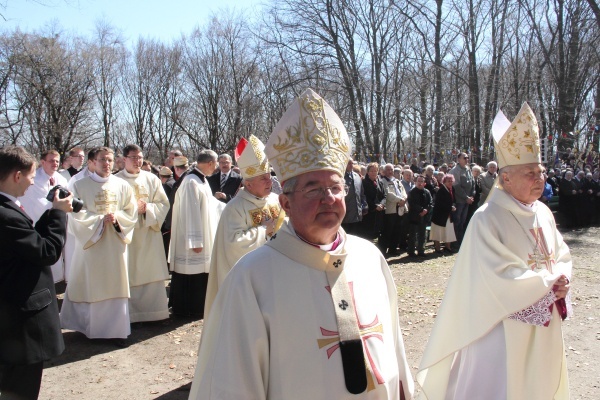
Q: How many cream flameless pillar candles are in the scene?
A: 0